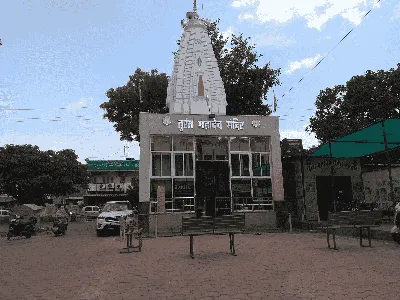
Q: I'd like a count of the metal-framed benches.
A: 3